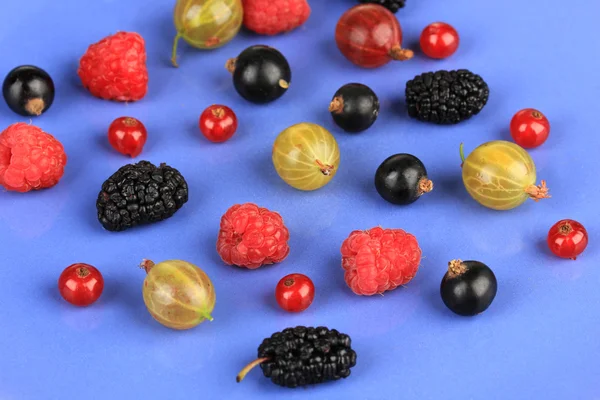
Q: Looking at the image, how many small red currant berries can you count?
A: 7